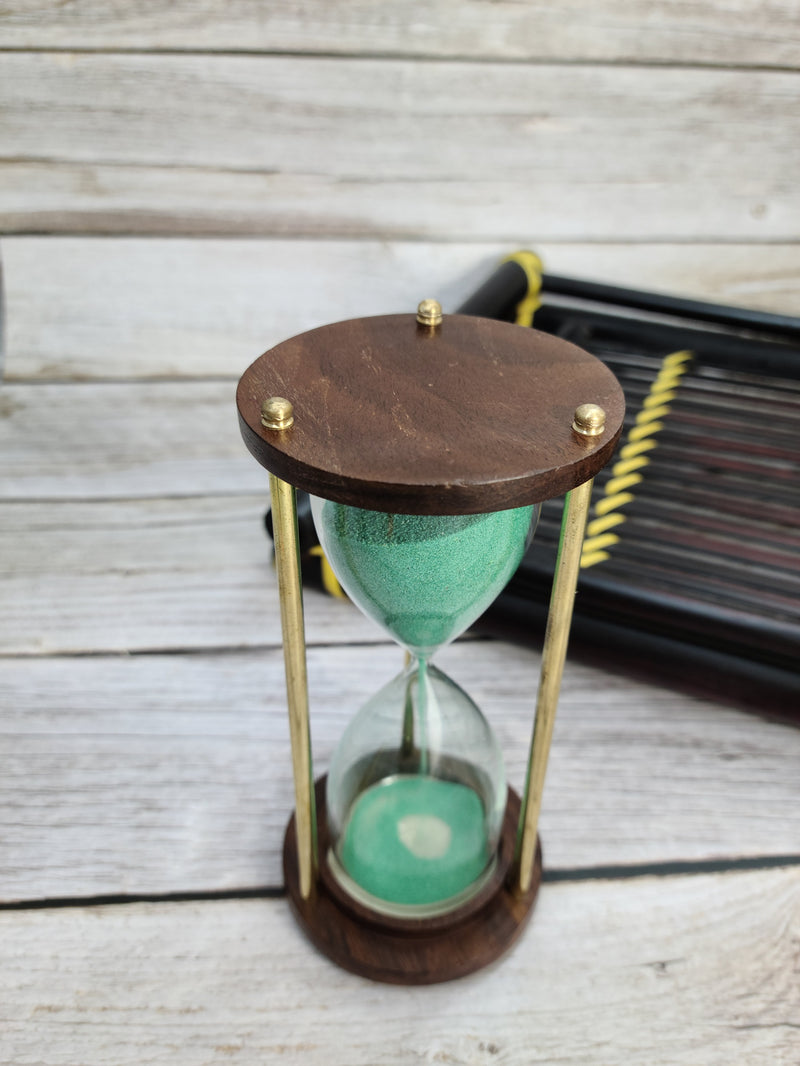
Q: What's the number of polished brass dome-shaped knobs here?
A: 3